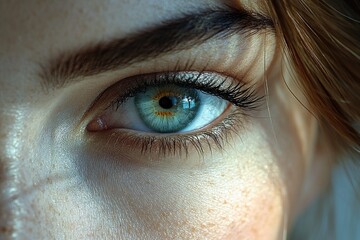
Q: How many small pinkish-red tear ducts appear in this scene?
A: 1